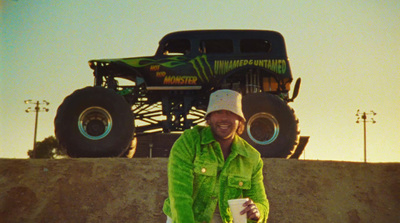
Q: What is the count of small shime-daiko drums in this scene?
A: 0